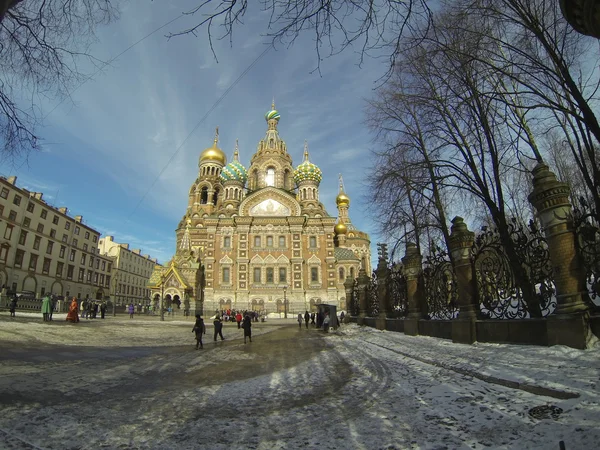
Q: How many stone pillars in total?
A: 6